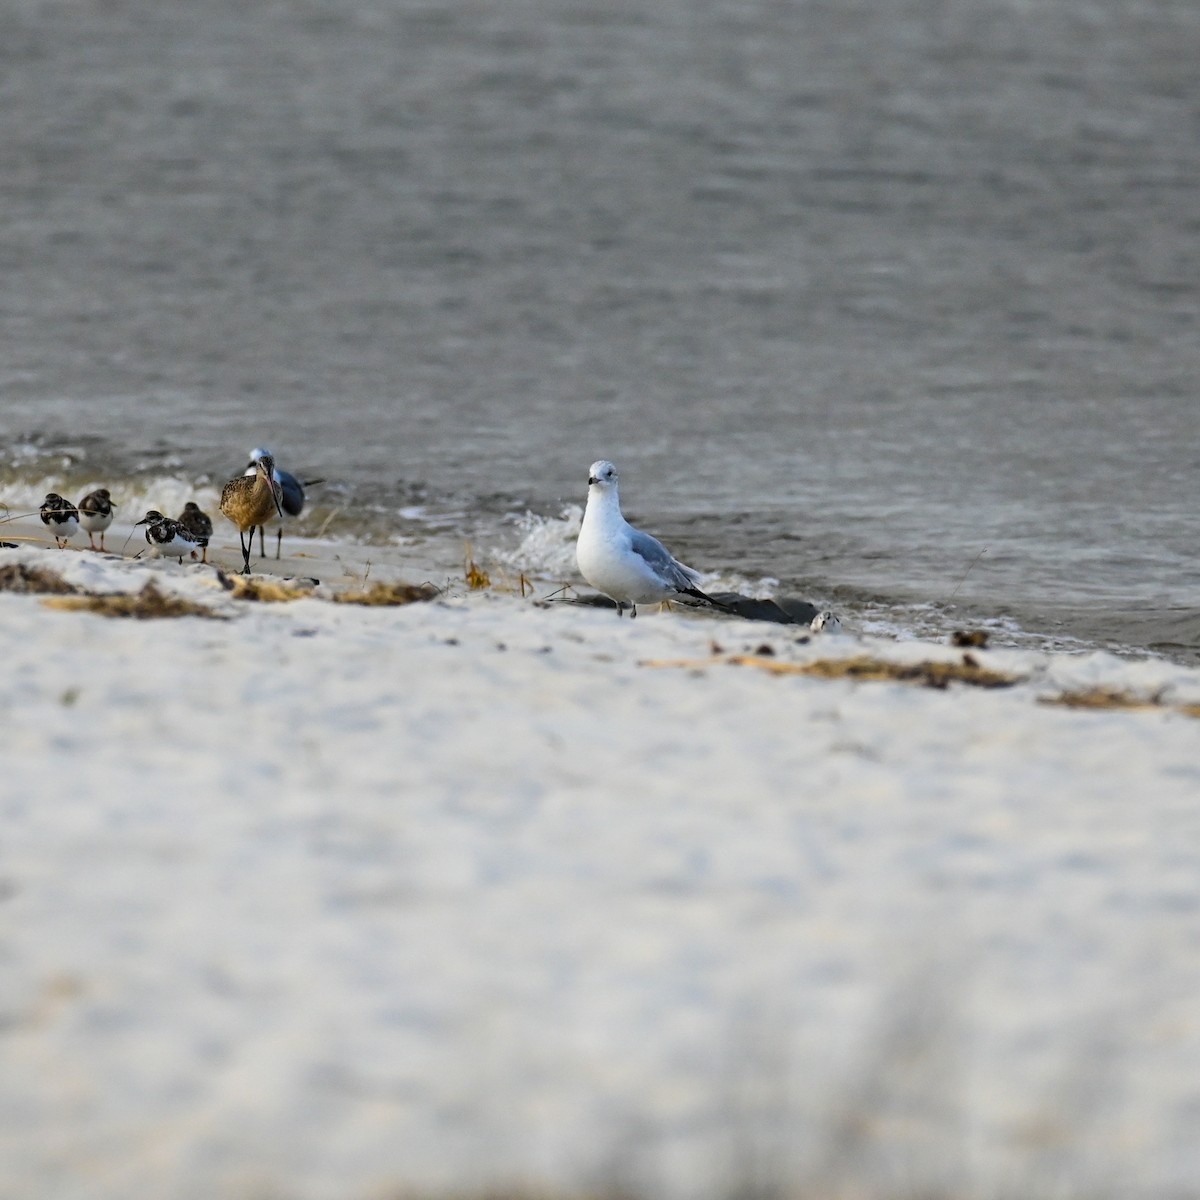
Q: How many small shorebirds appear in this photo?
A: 4